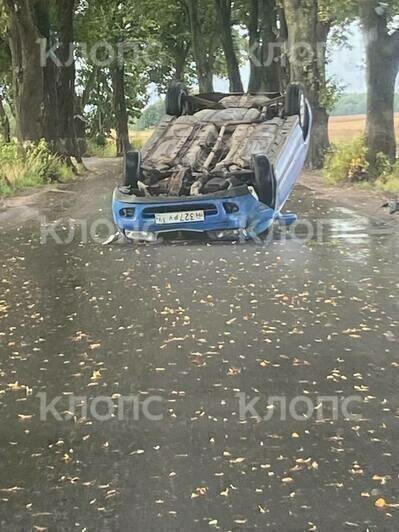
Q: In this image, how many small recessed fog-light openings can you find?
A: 2